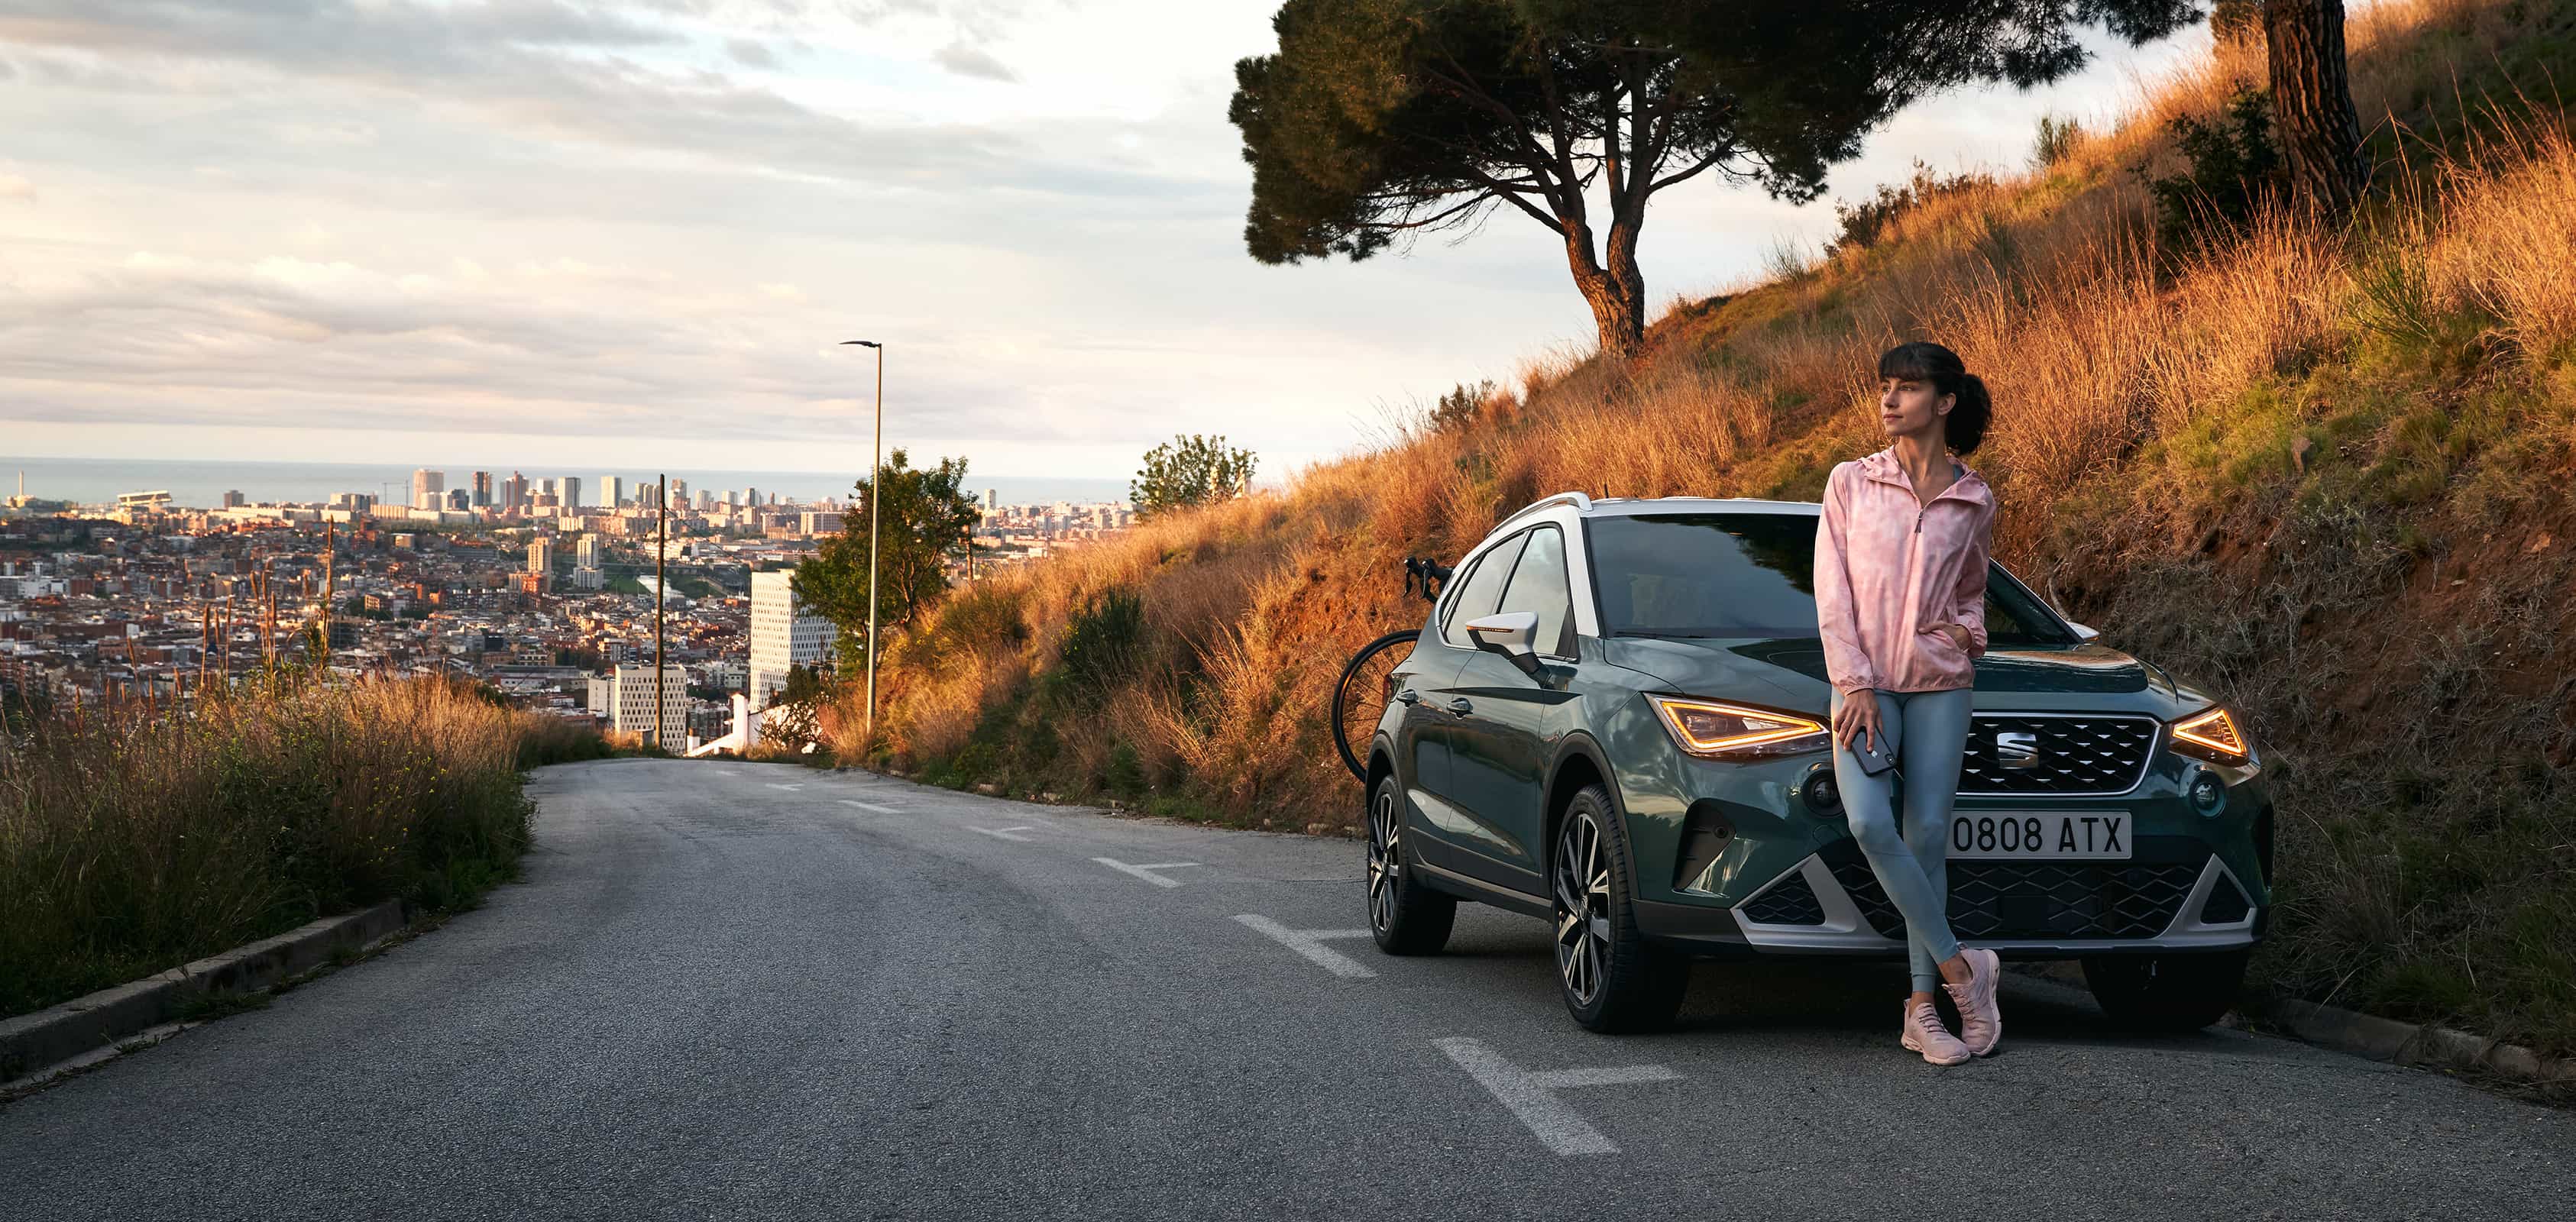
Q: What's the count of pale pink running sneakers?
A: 2